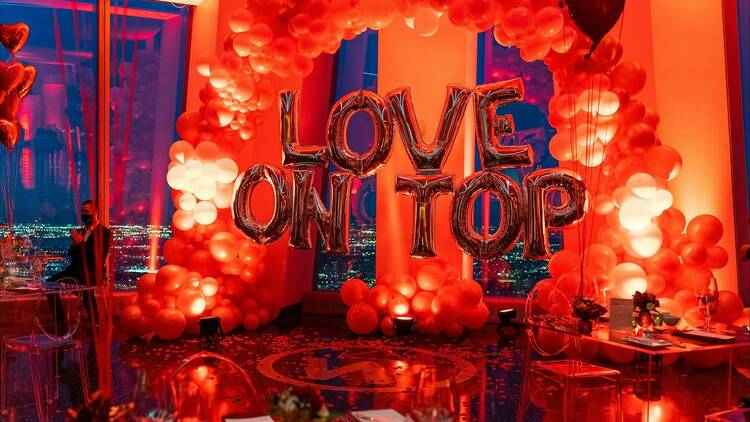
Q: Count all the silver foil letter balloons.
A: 9